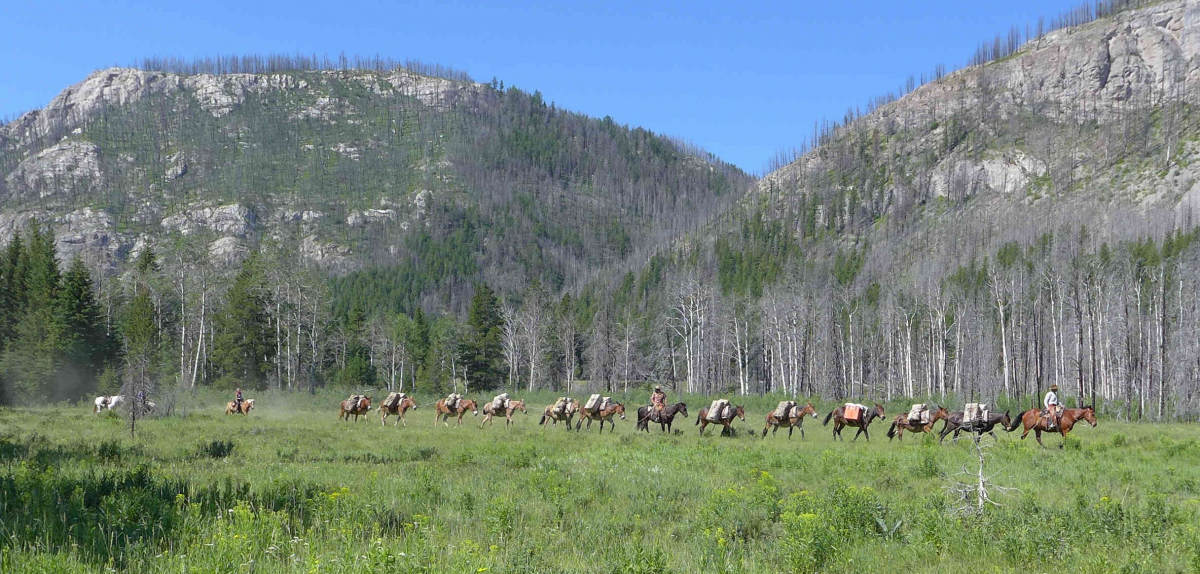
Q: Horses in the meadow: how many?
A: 15